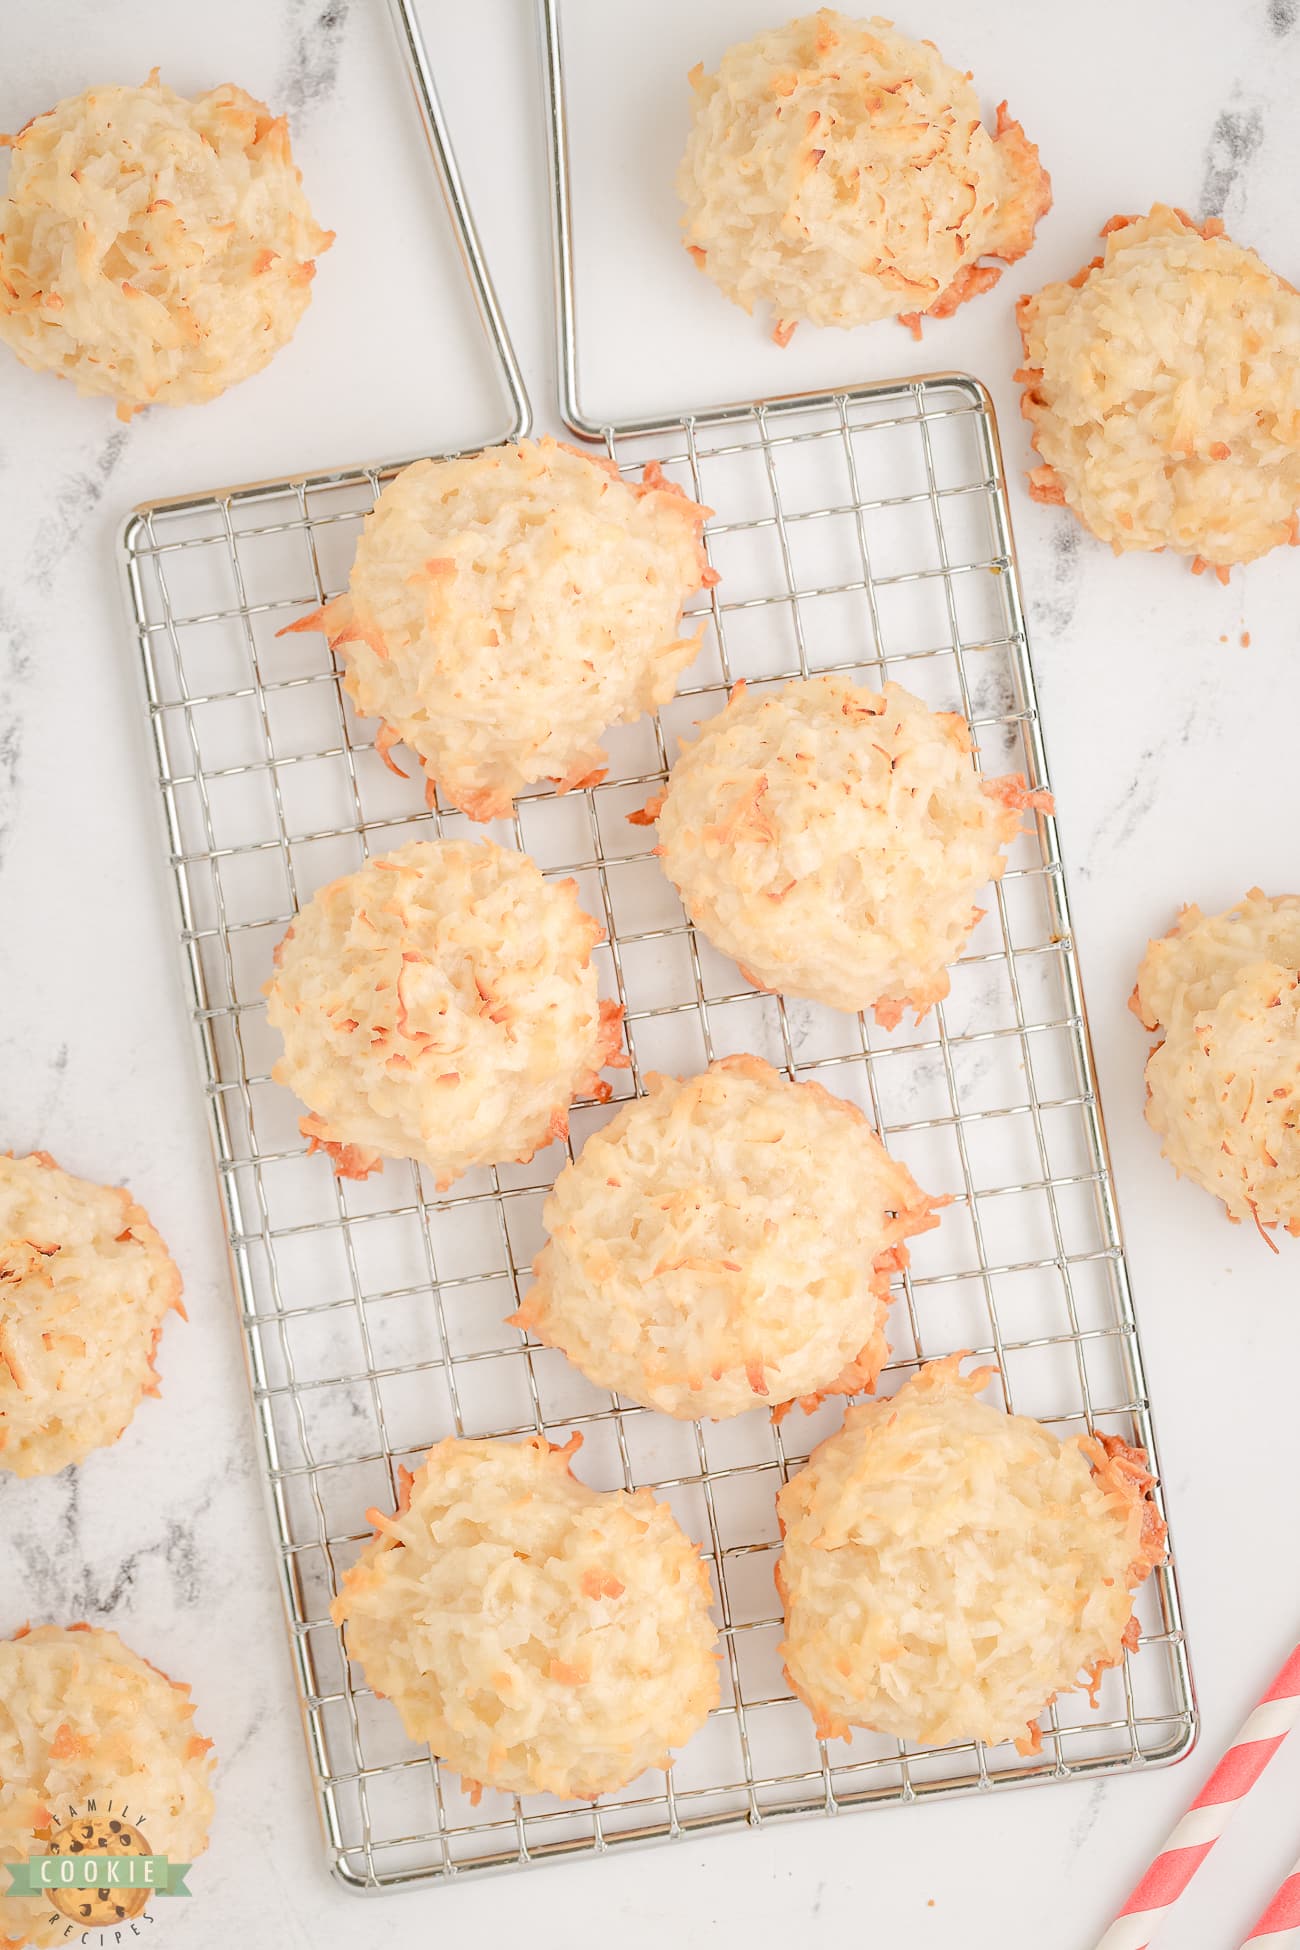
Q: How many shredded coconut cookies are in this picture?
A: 12